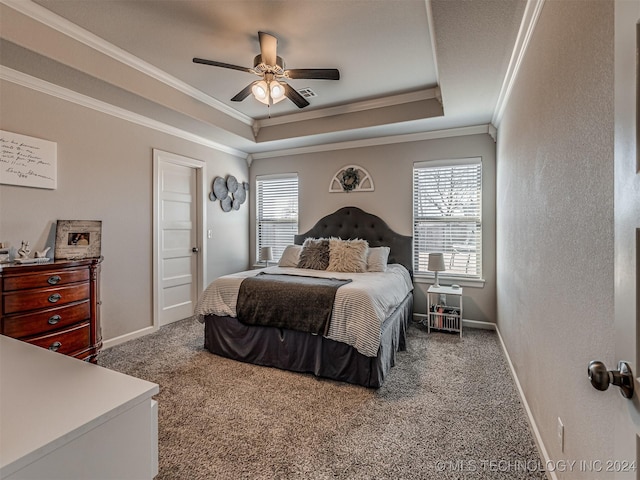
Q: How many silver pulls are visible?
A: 4